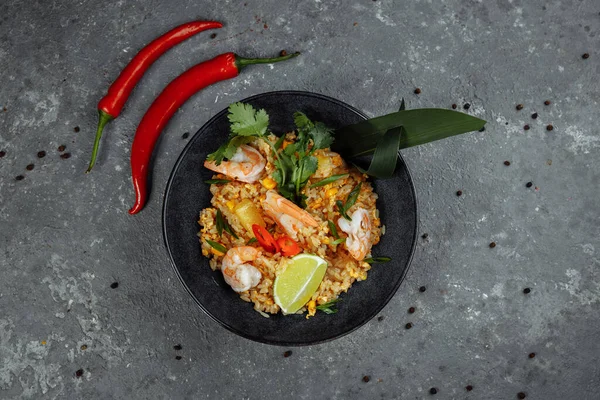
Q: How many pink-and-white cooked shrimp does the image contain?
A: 4